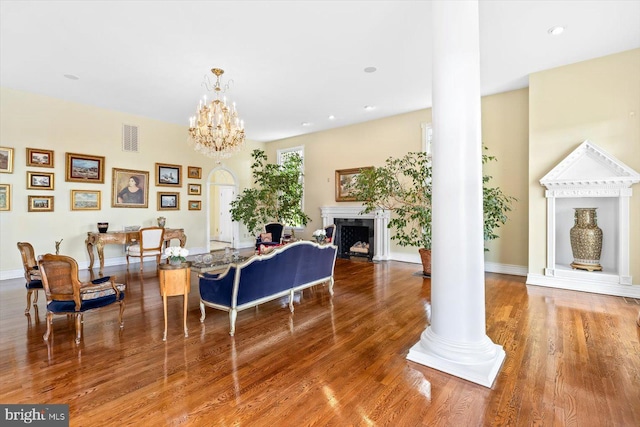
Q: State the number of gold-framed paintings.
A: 14